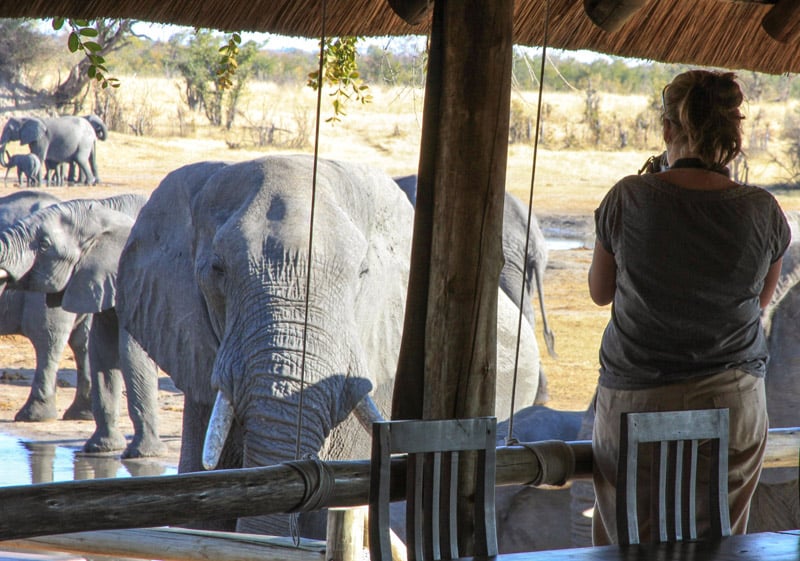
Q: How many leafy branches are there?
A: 3